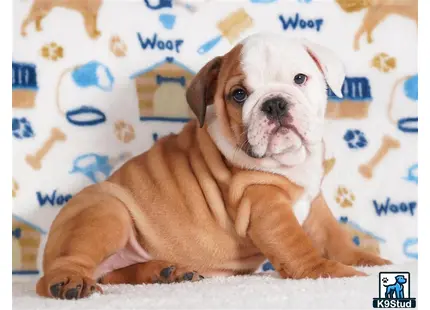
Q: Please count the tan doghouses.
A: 3